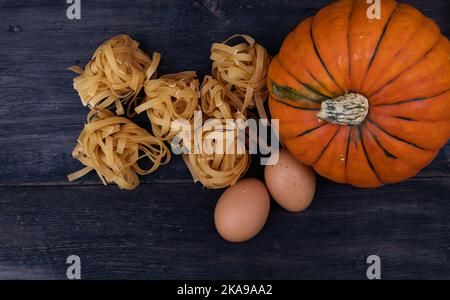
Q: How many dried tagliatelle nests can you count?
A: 6